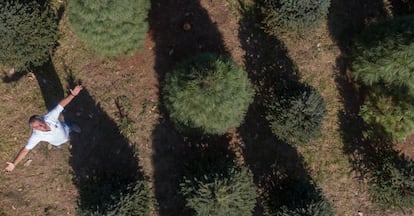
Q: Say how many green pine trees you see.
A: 11